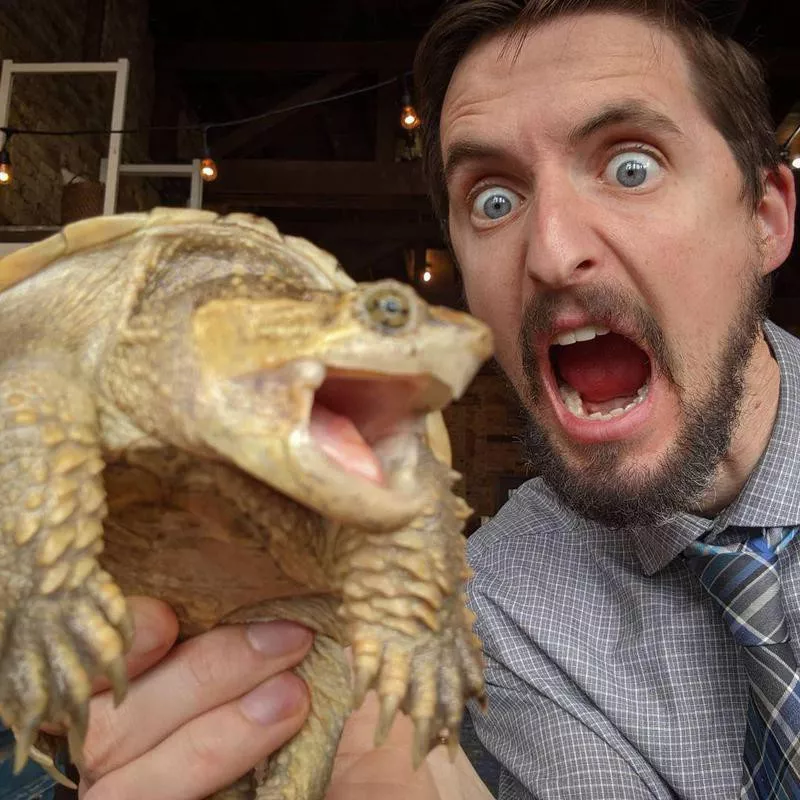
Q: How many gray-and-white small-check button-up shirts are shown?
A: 1